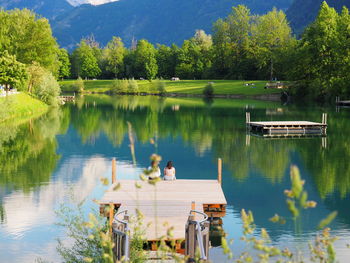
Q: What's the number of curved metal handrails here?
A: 2